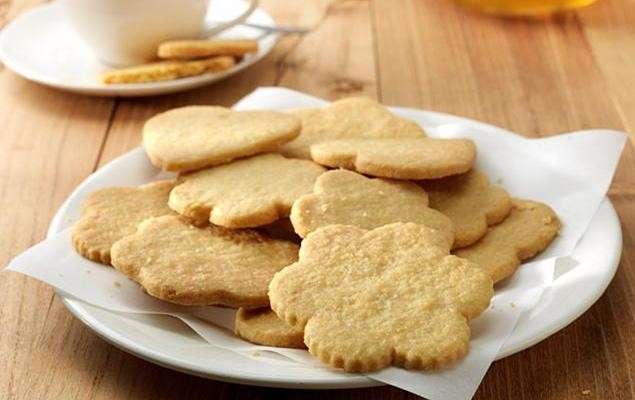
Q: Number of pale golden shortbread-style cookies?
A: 13